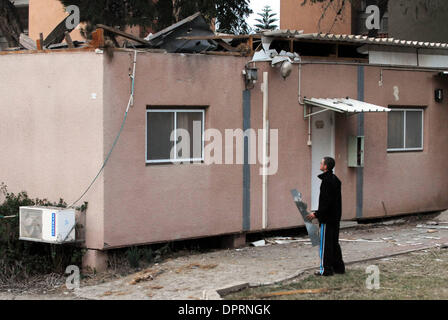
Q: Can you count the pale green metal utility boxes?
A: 1